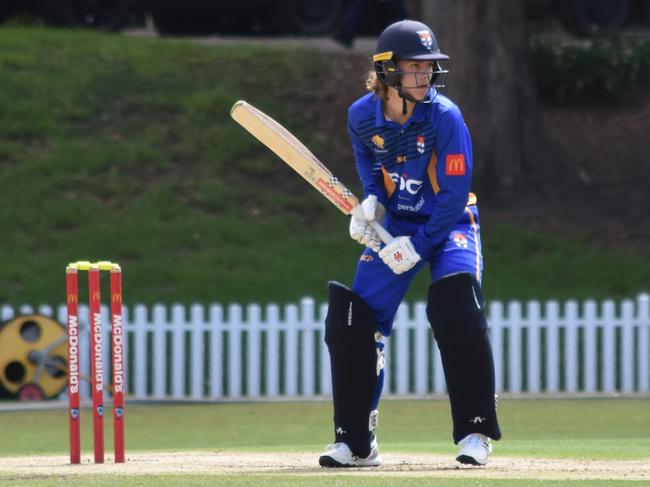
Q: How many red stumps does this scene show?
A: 3